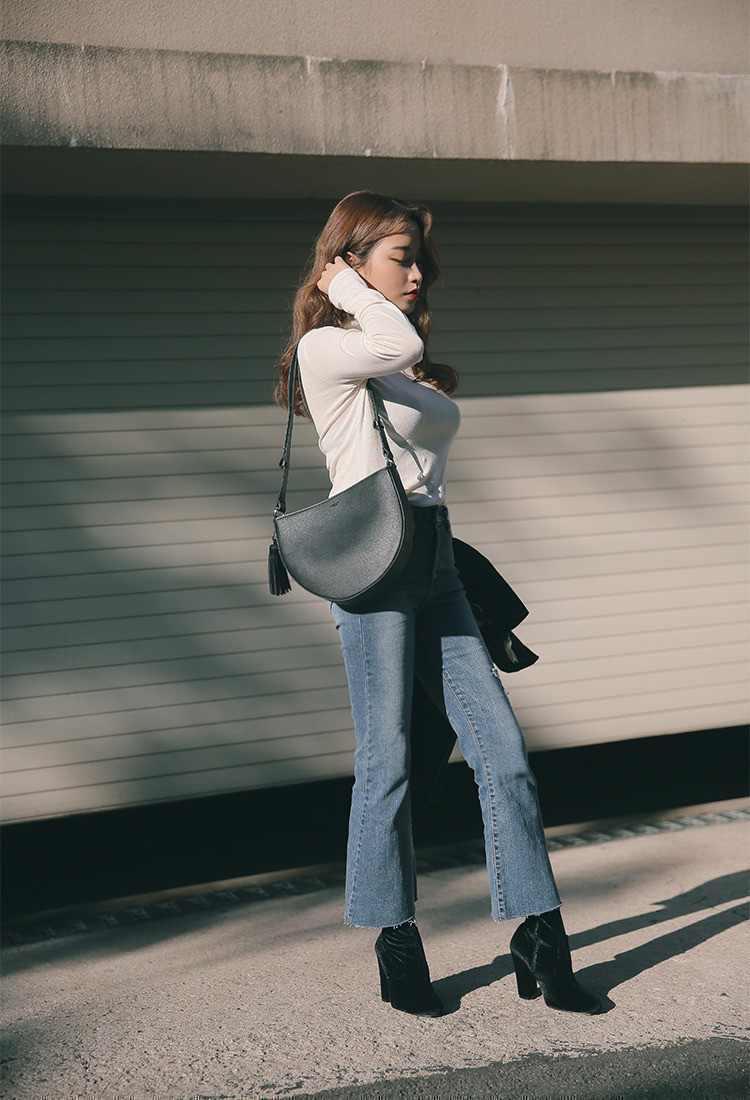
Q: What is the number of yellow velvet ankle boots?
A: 0